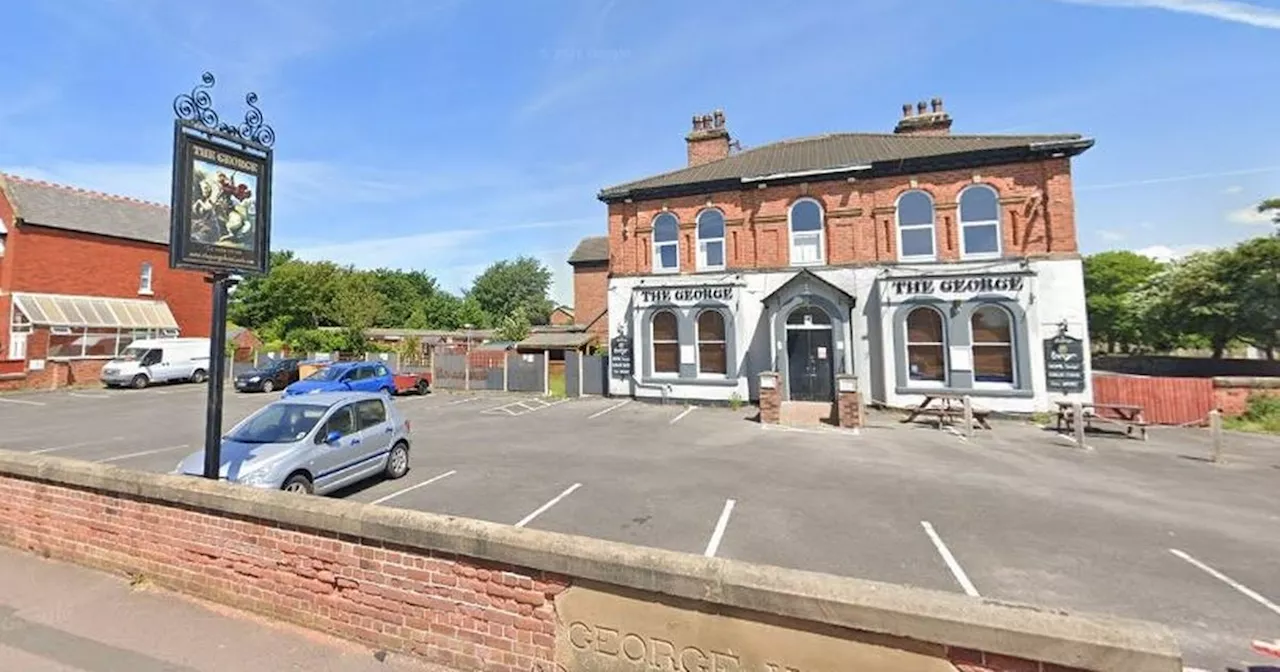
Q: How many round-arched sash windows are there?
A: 9